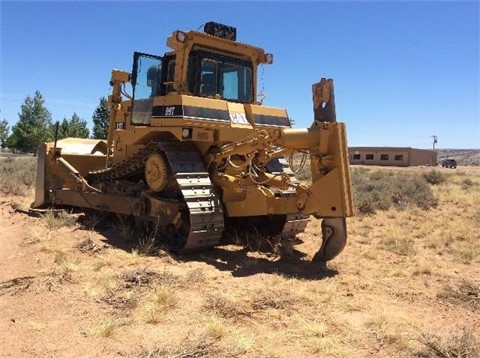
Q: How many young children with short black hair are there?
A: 0